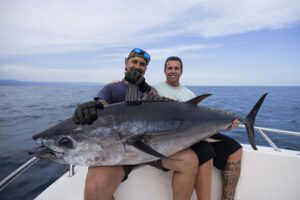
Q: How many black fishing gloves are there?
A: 2